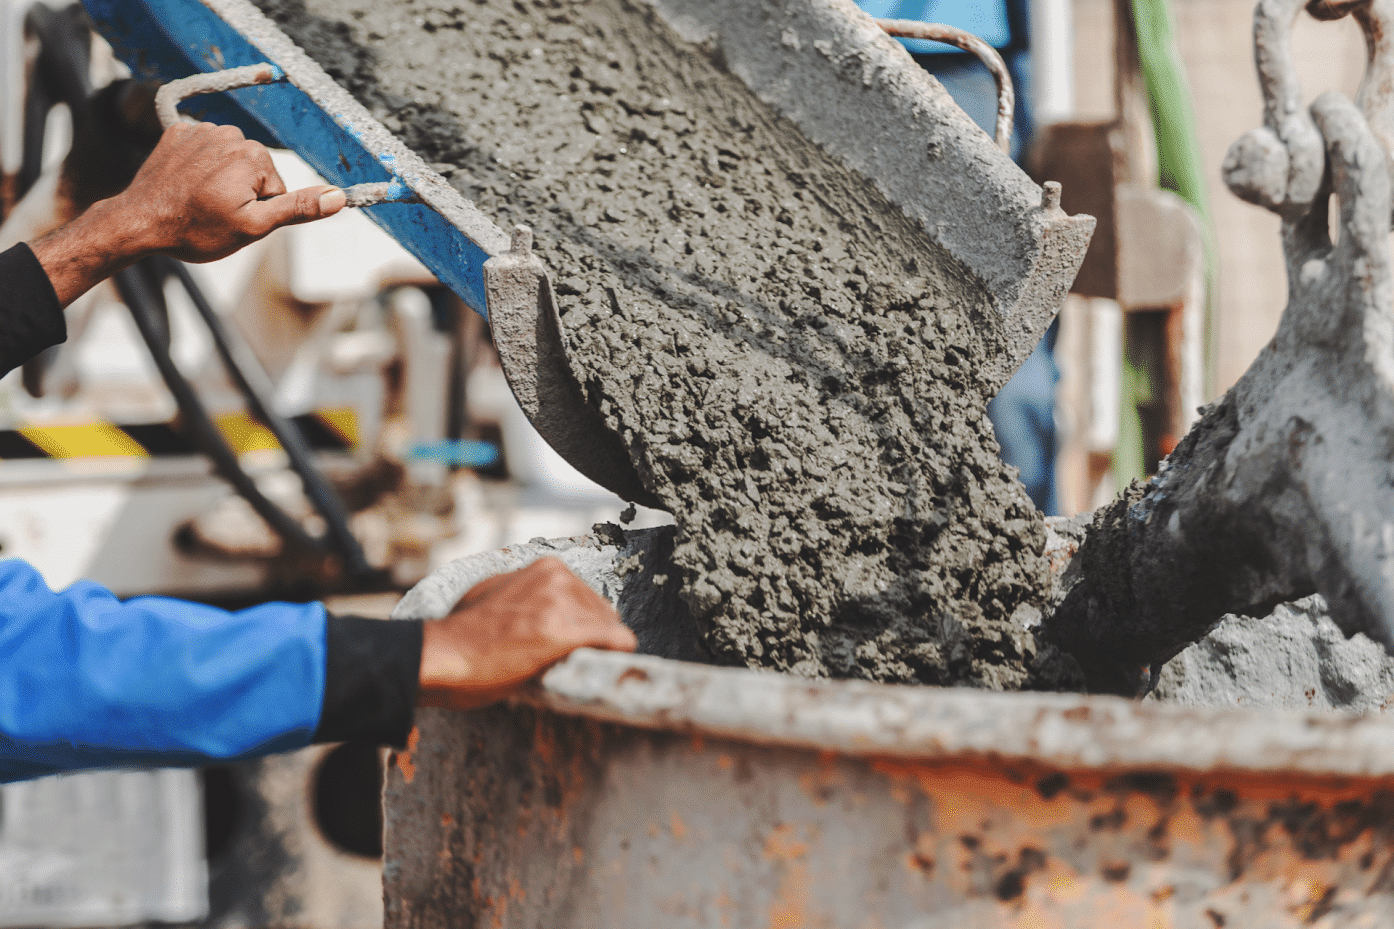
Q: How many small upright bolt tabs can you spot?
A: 2